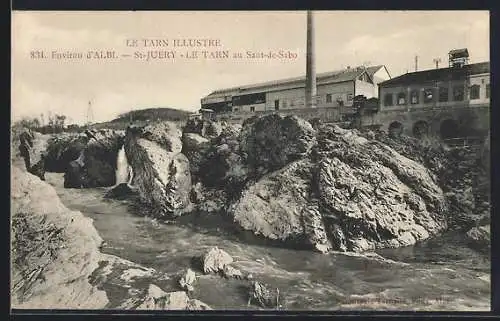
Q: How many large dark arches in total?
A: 3